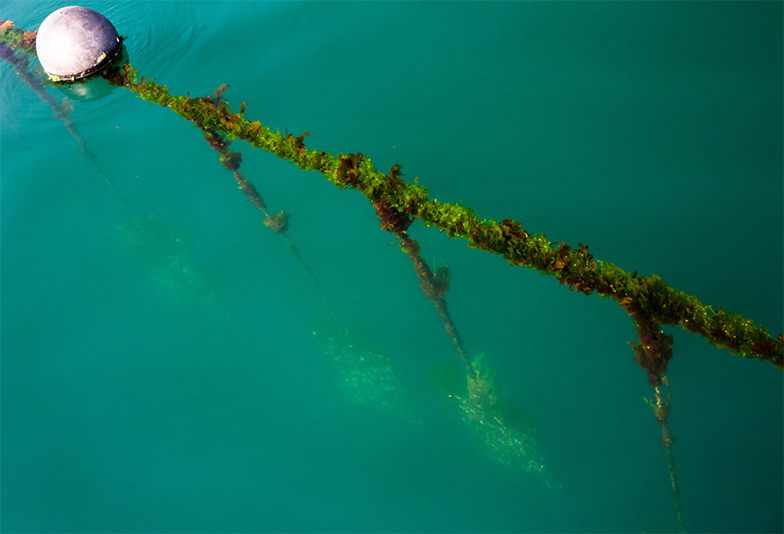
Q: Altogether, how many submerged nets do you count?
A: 3